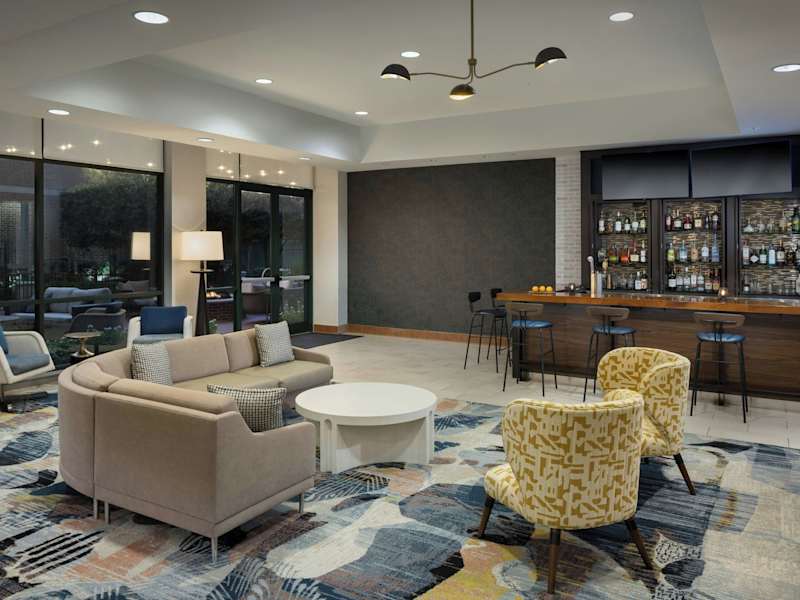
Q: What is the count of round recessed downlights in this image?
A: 9